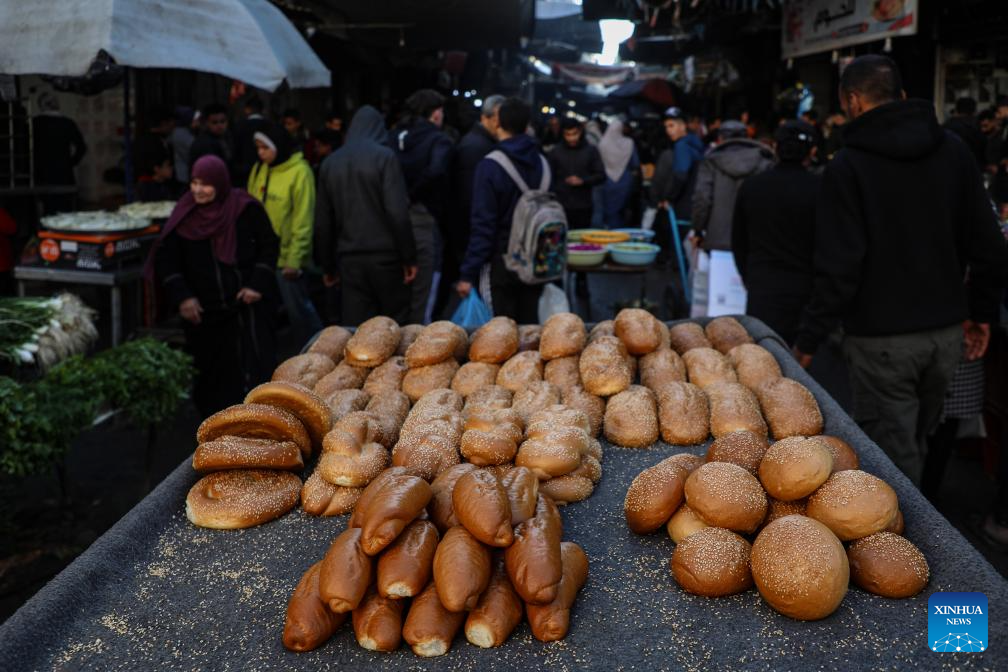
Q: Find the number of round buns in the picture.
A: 13